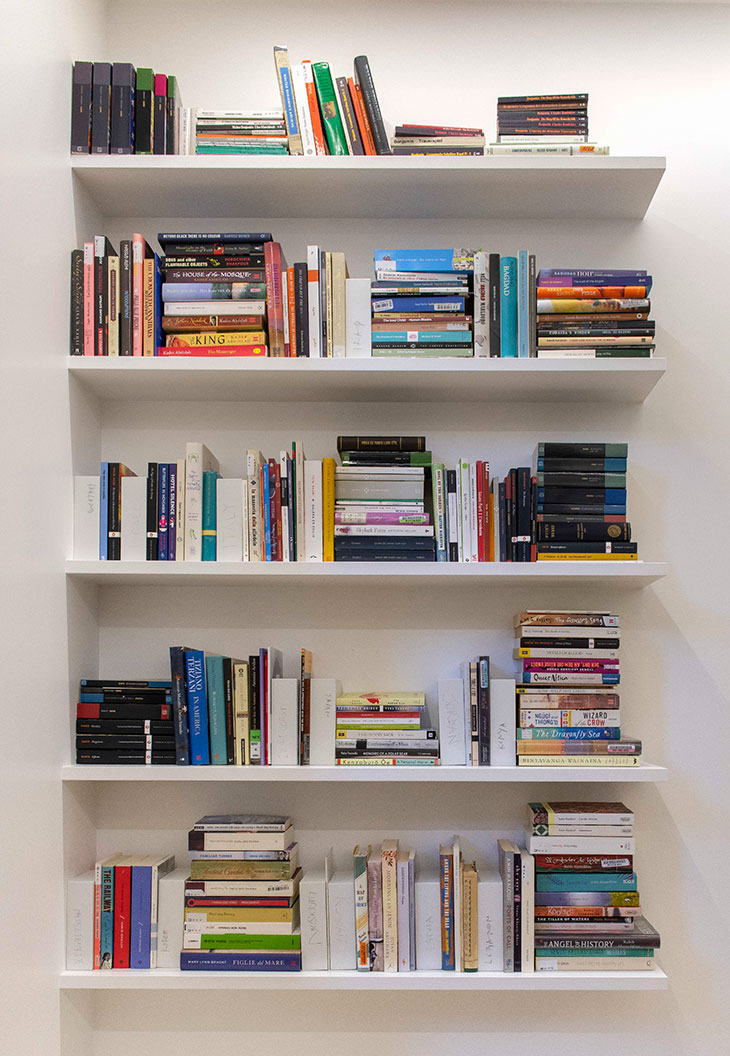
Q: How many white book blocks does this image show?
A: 14